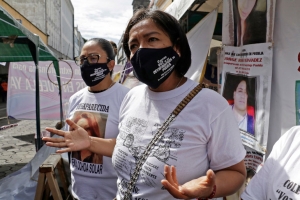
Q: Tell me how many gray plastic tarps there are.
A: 1